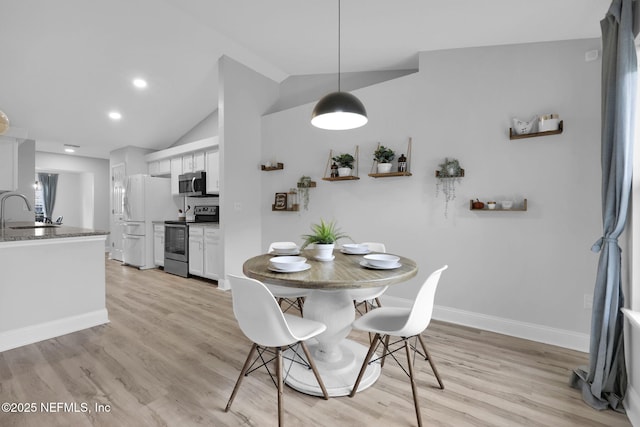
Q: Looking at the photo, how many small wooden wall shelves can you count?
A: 8